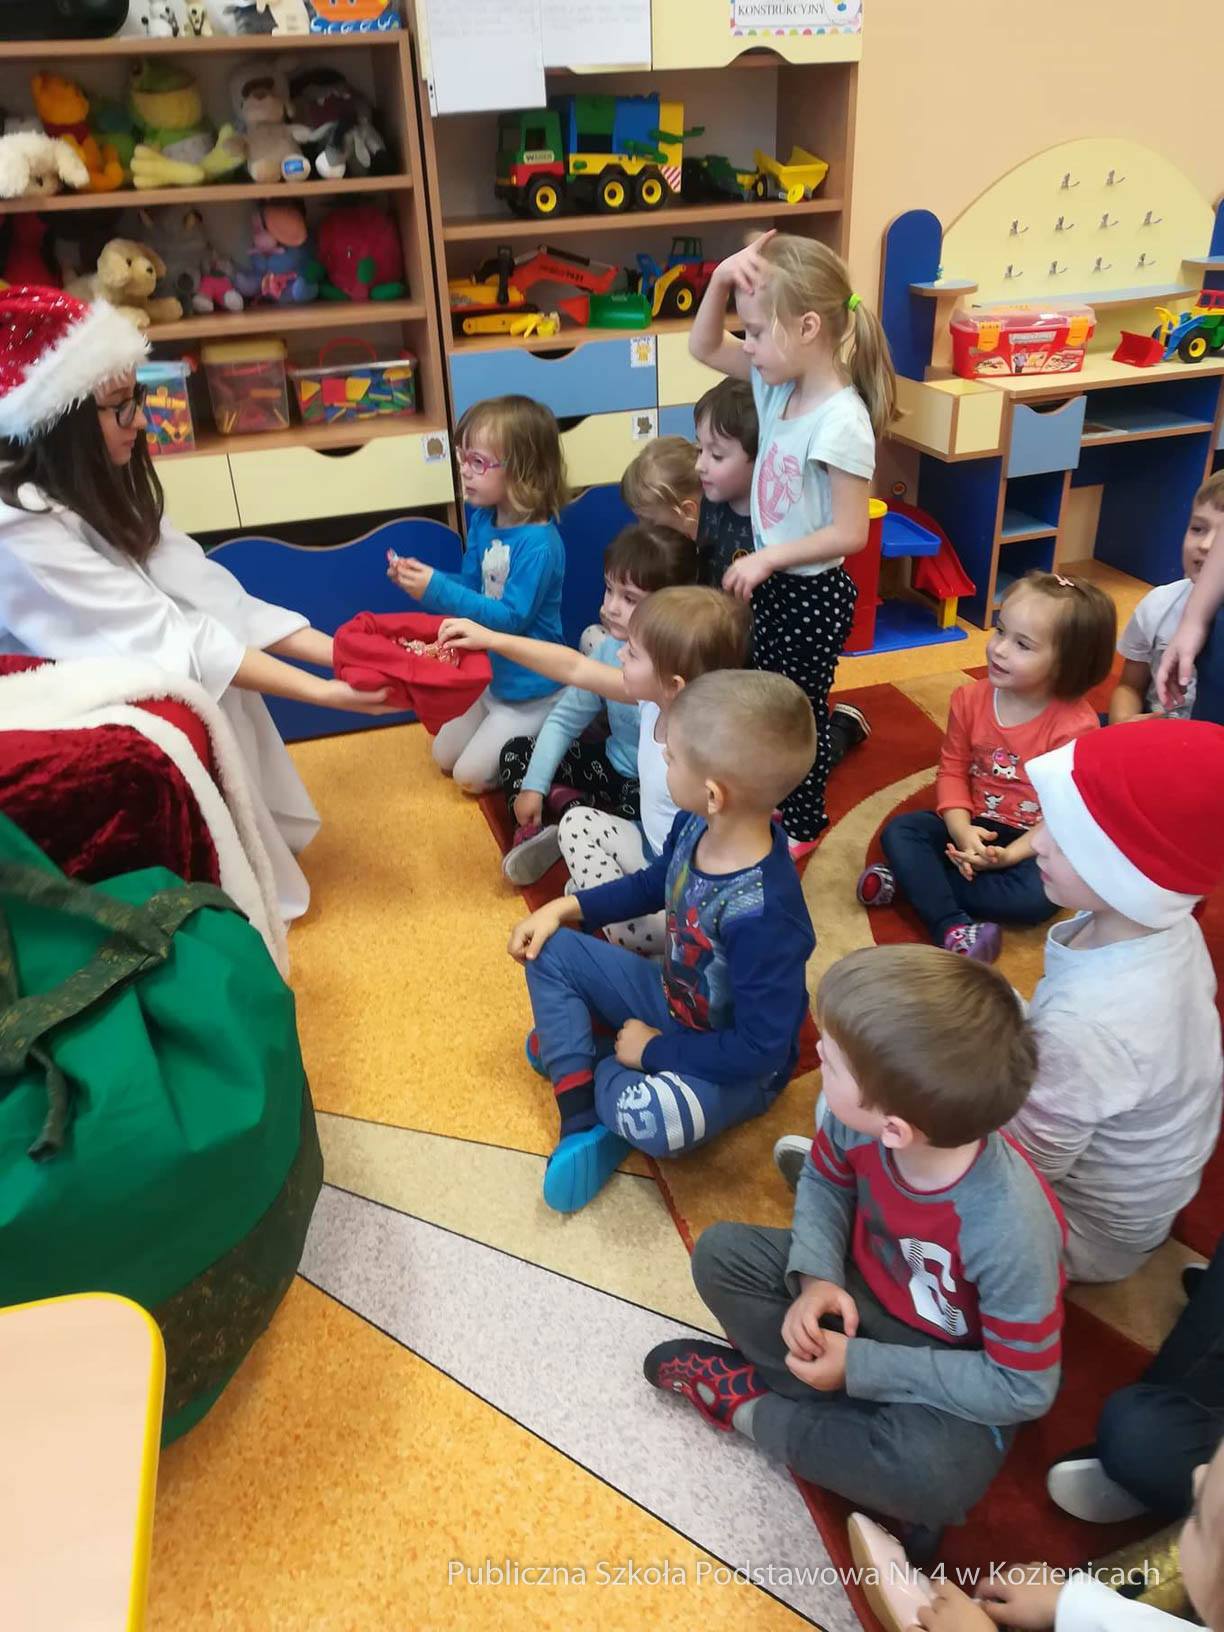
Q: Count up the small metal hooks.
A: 10